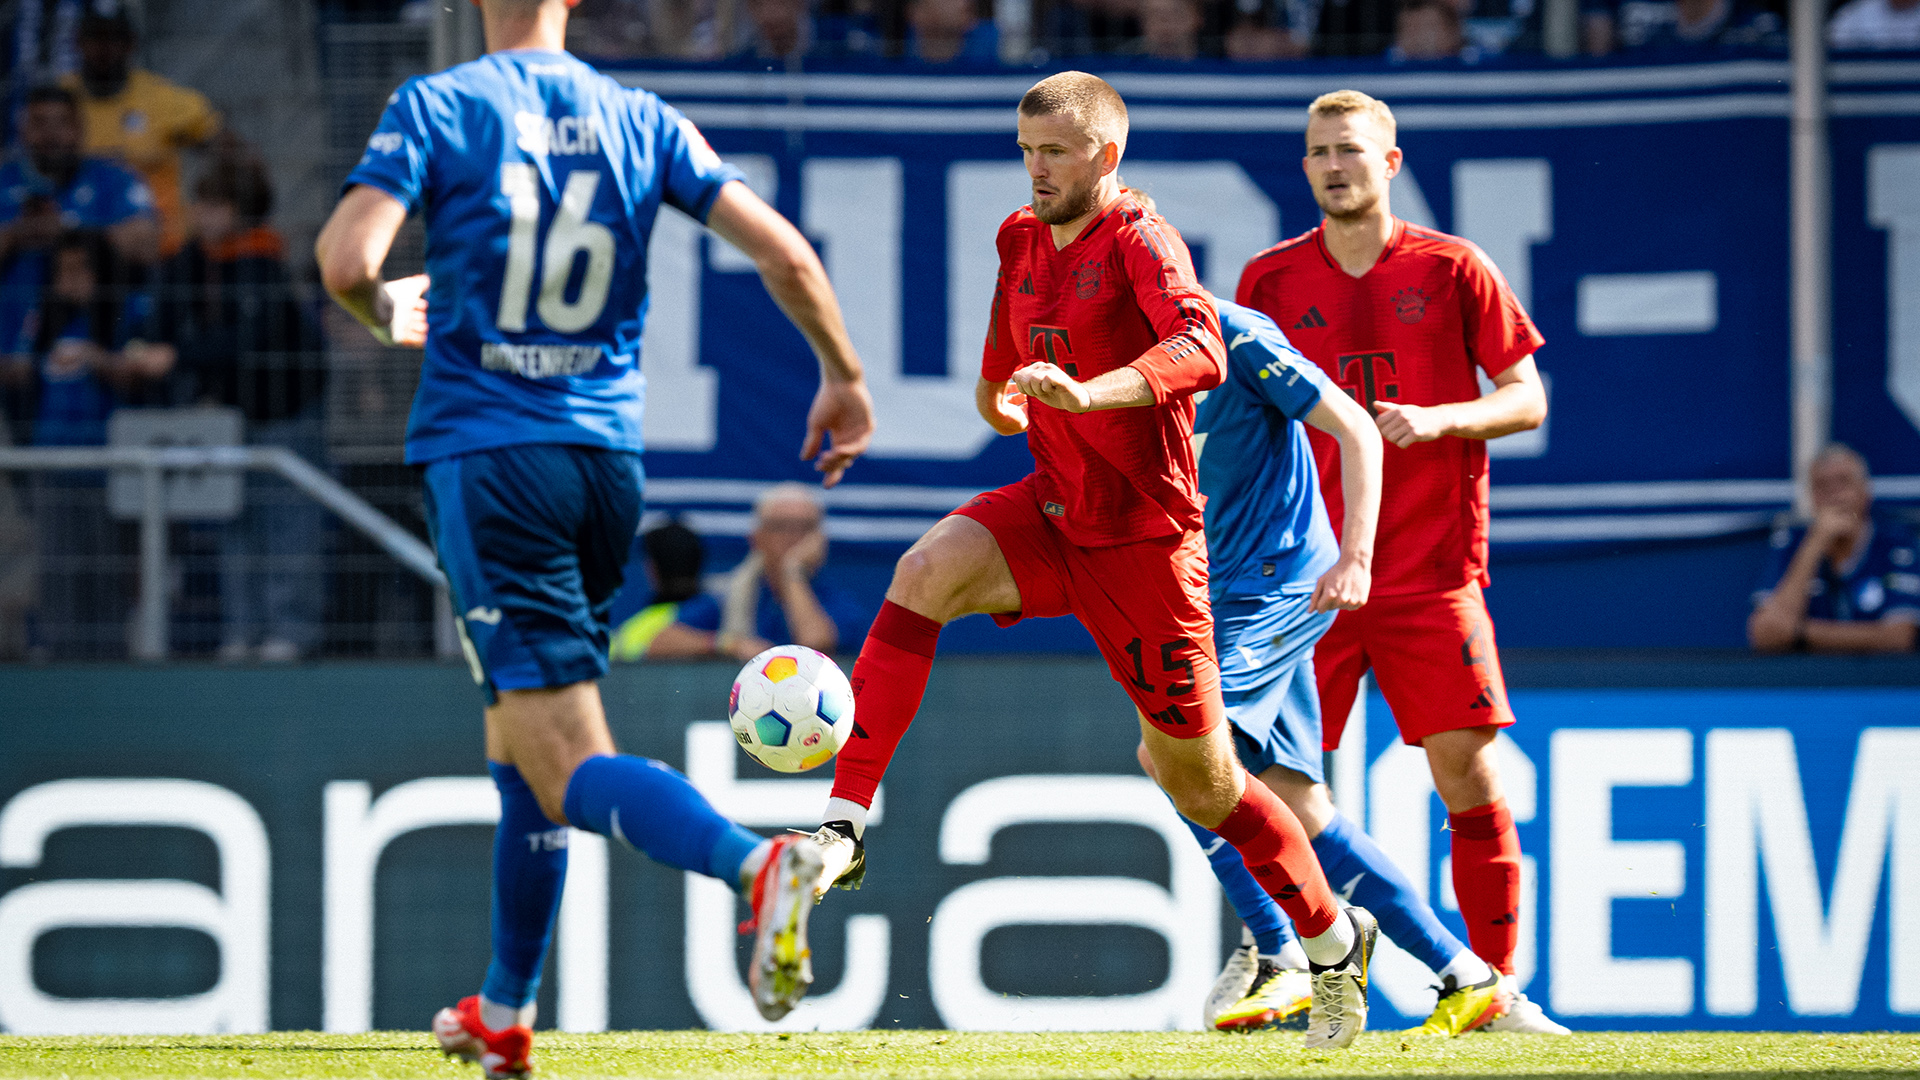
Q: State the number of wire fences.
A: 1